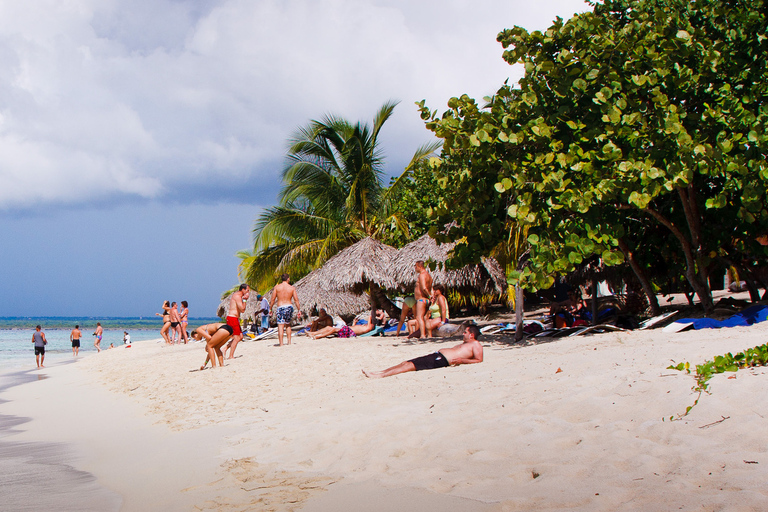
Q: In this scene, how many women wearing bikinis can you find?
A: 3